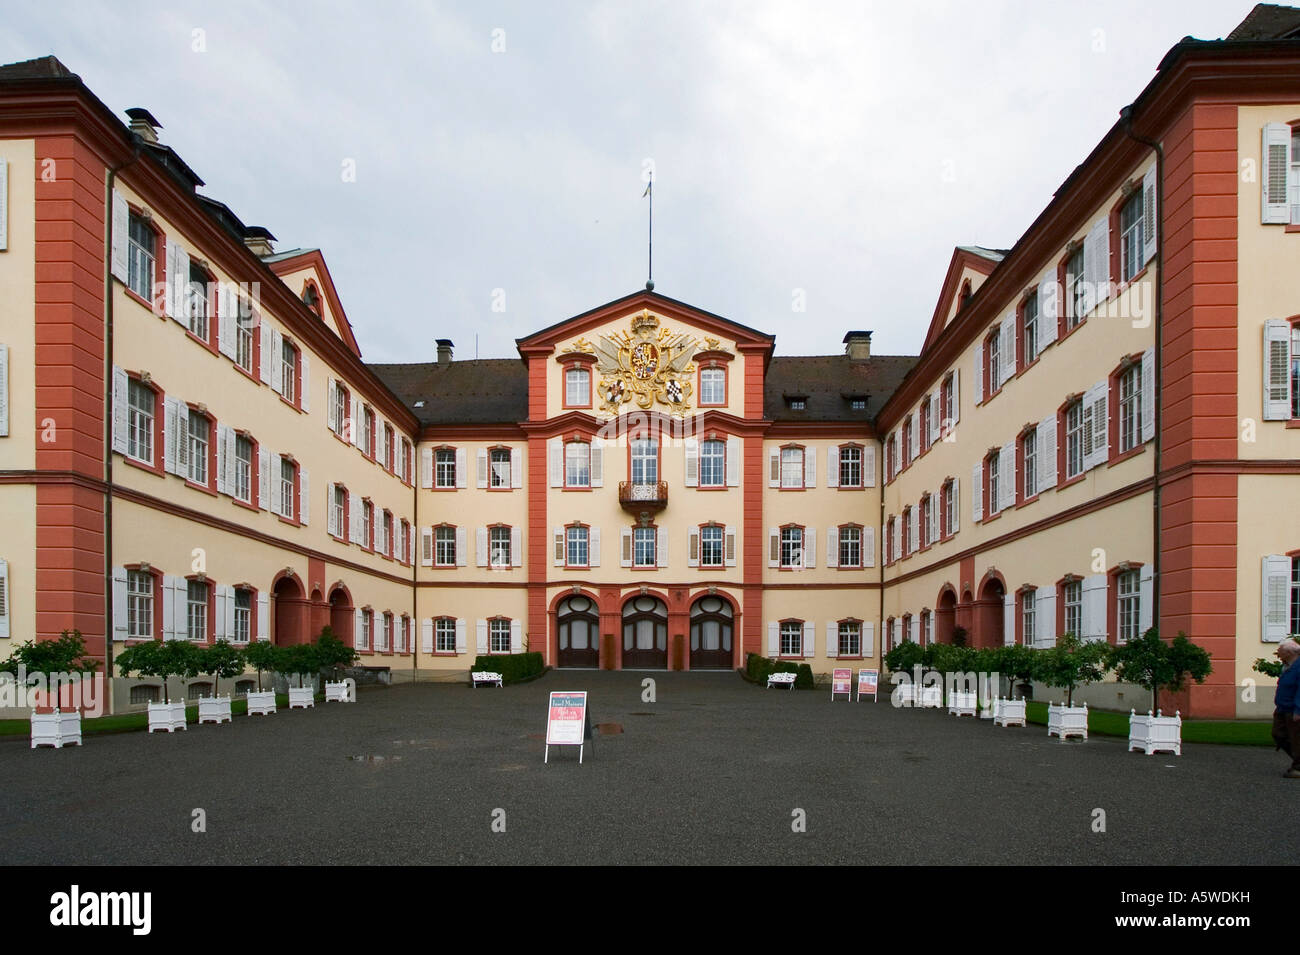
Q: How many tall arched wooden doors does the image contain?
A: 3